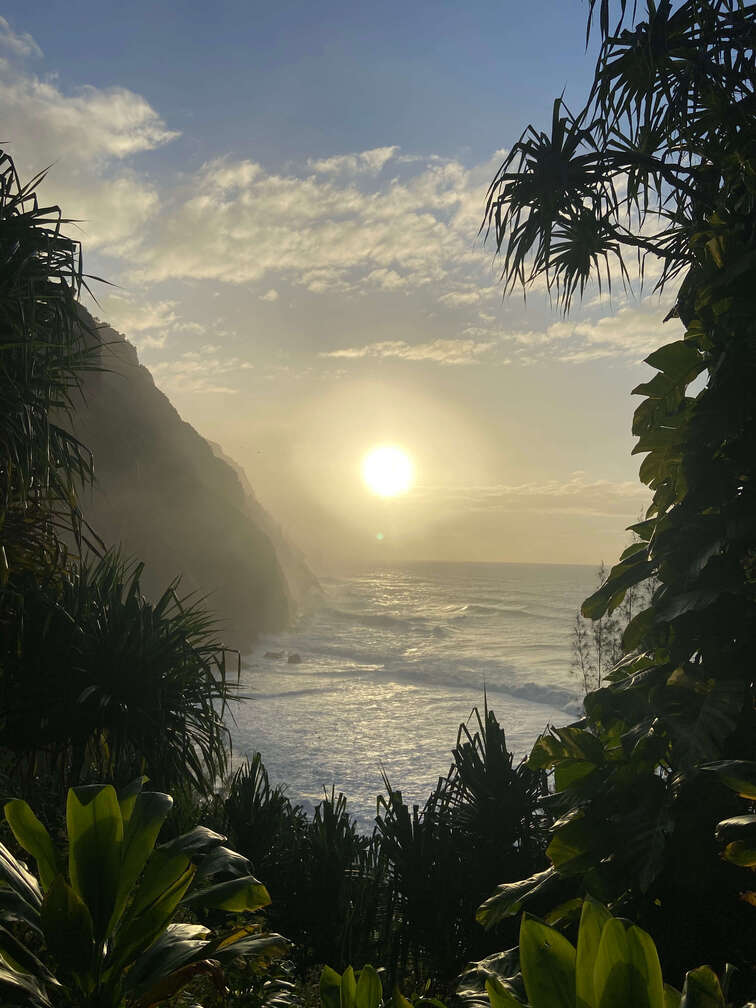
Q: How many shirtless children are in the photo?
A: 0